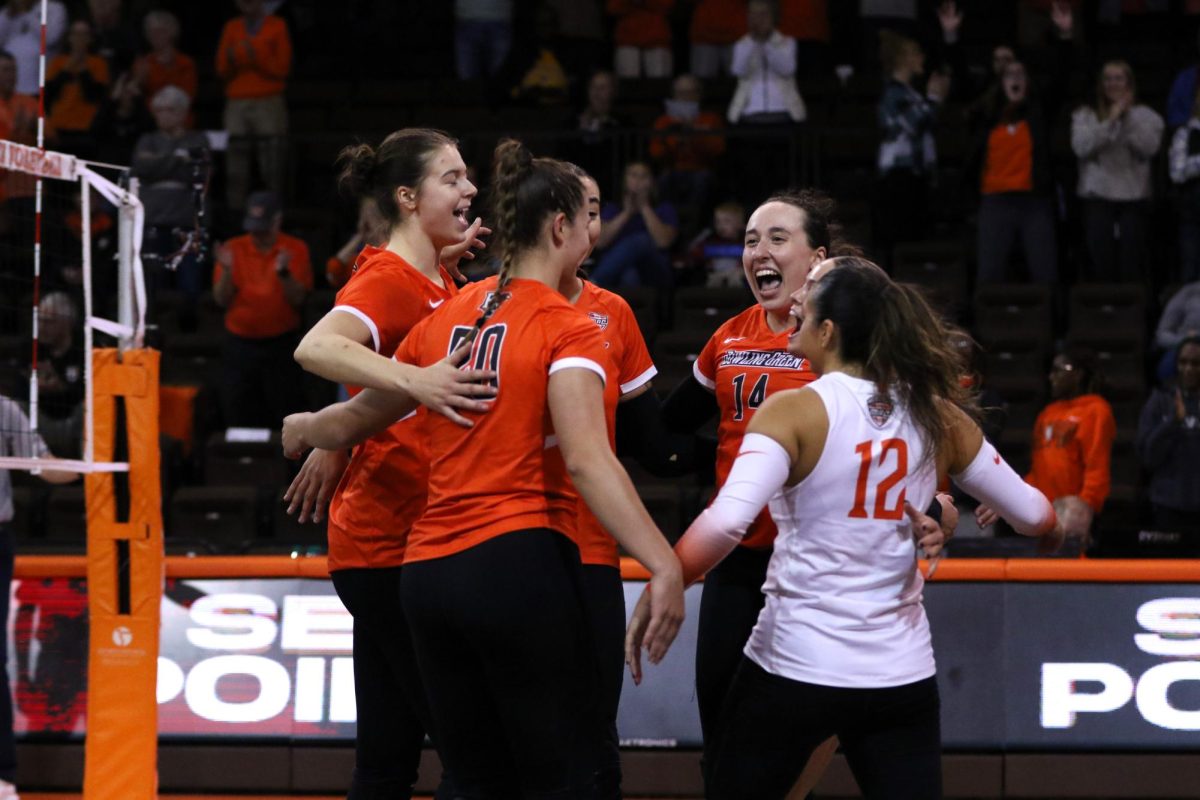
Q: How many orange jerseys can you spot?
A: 4